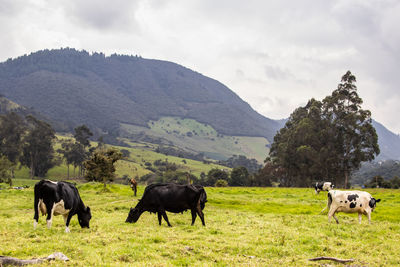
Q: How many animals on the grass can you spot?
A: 5